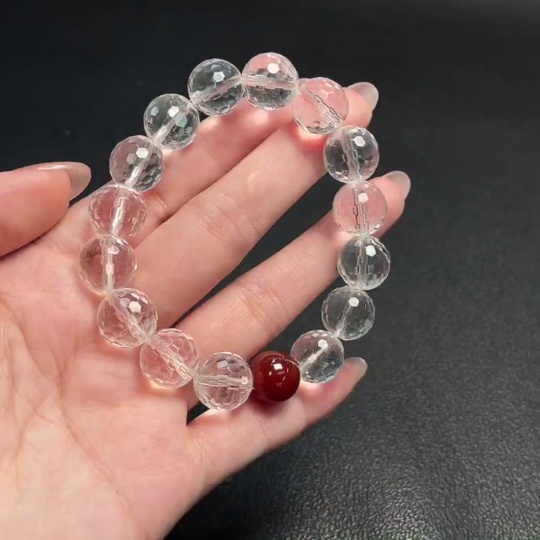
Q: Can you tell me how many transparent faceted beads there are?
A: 15